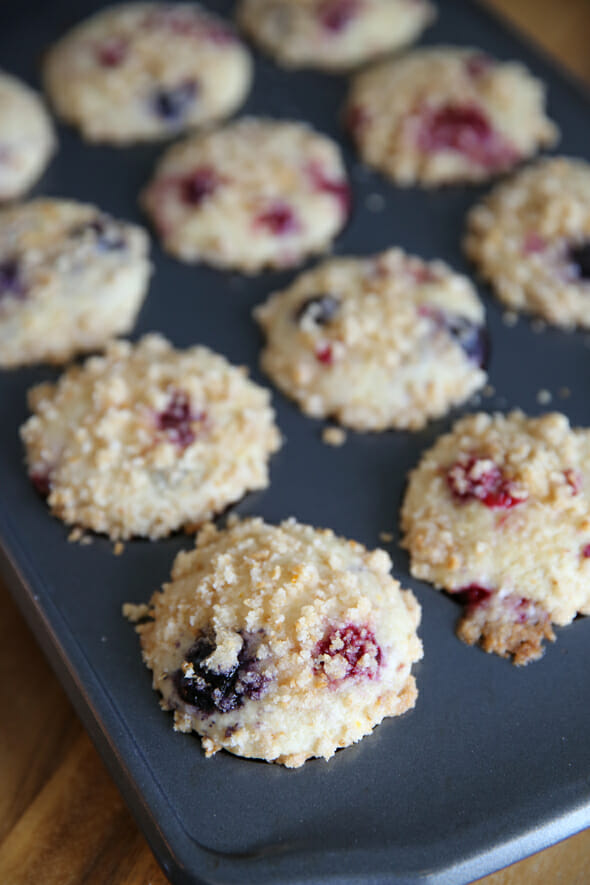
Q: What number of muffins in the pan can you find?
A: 11